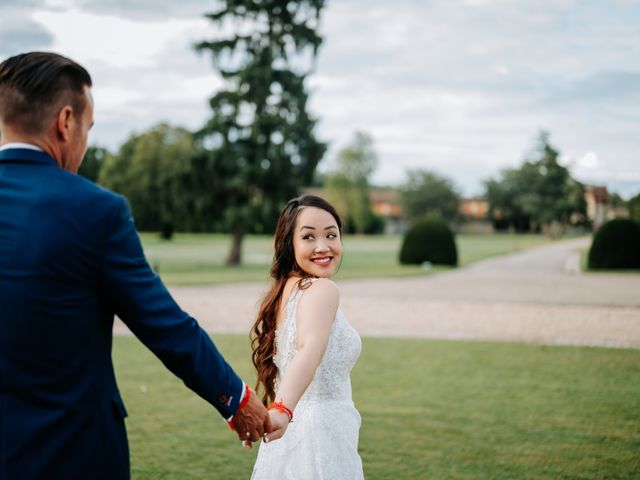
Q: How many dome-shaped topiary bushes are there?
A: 2